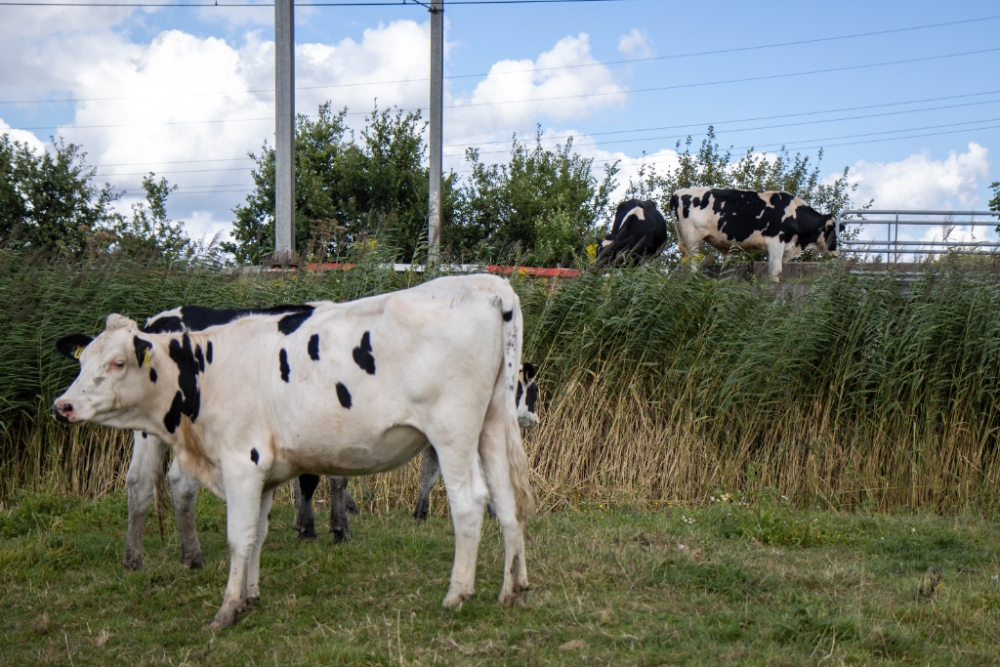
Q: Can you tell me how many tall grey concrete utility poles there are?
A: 2